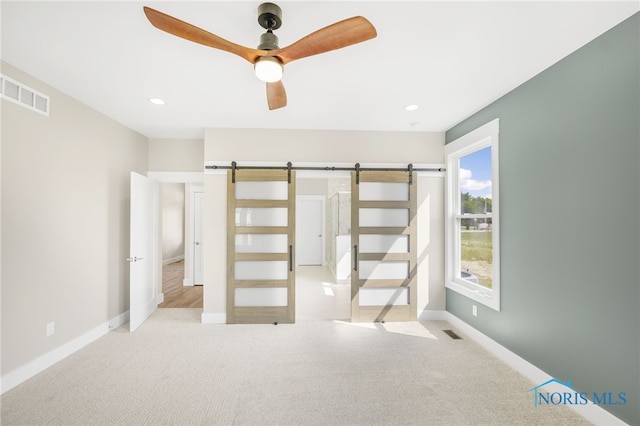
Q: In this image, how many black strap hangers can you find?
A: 4